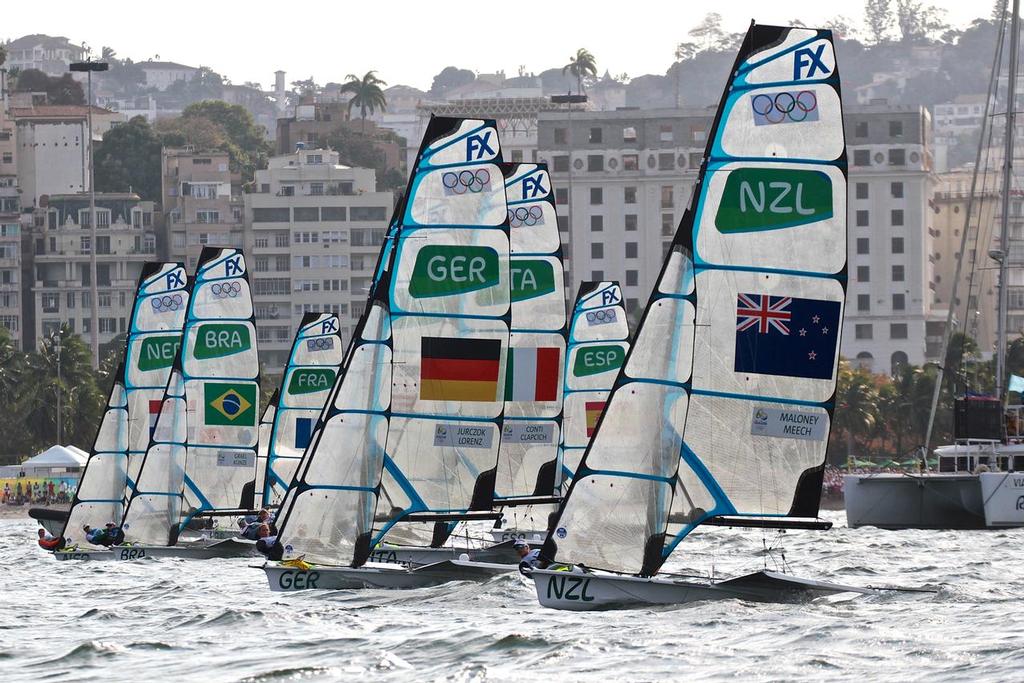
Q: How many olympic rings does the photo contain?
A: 7